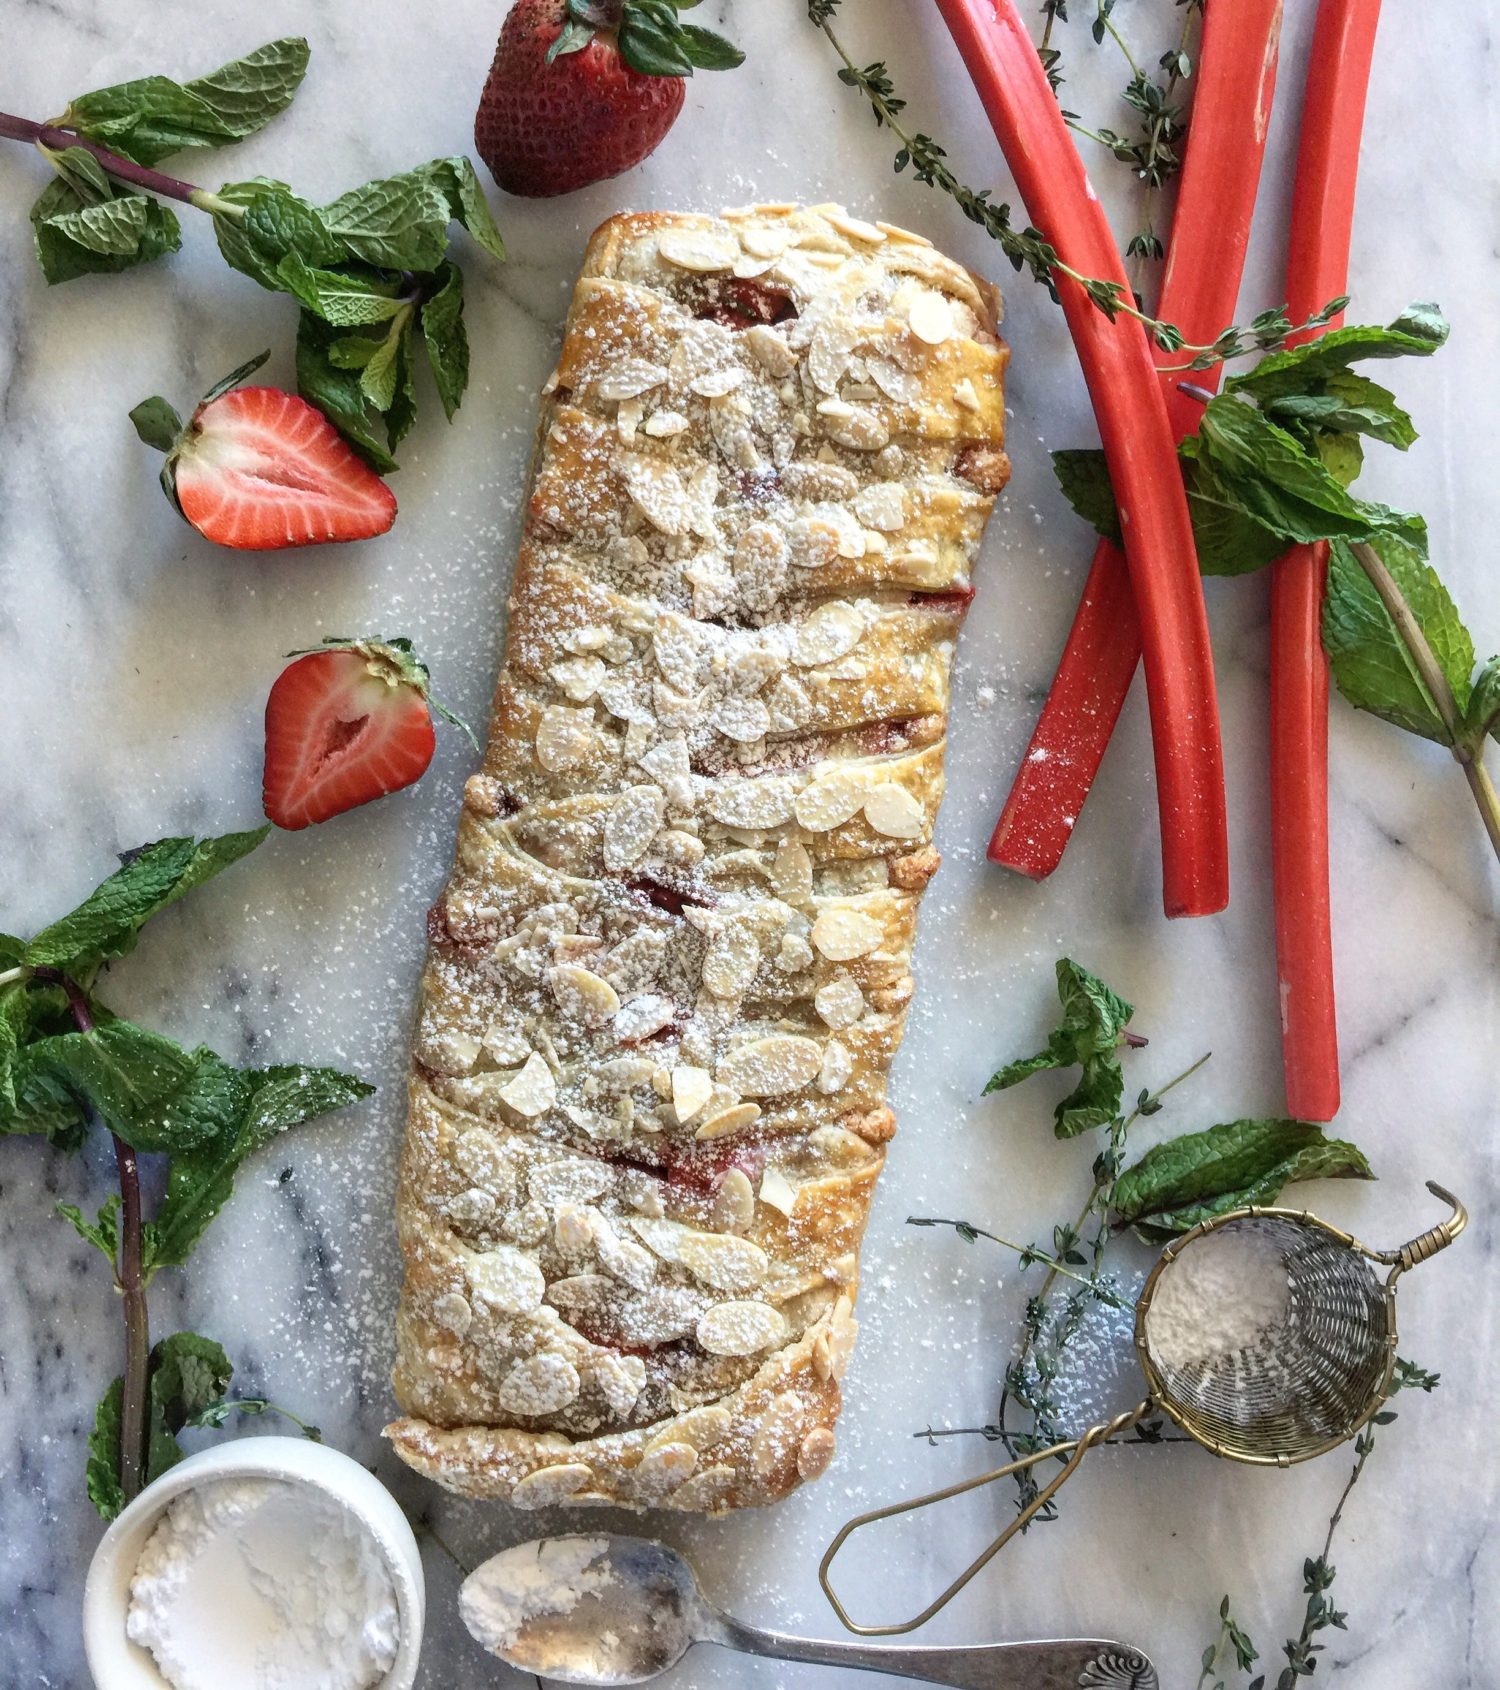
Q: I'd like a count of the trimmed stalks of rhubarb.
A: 3